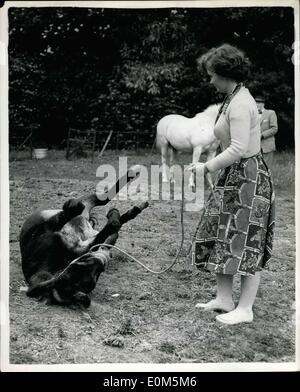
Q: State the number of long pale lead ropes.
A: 1